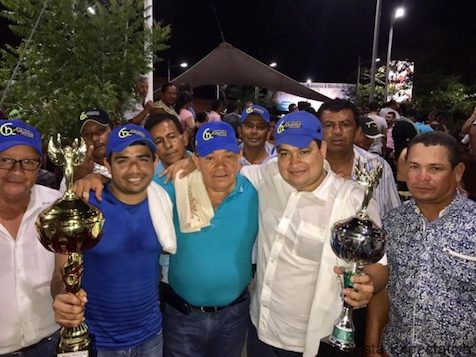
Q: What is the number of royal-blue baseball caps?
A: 5